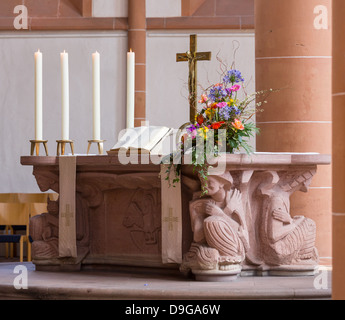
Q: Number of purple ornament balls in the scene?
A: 0